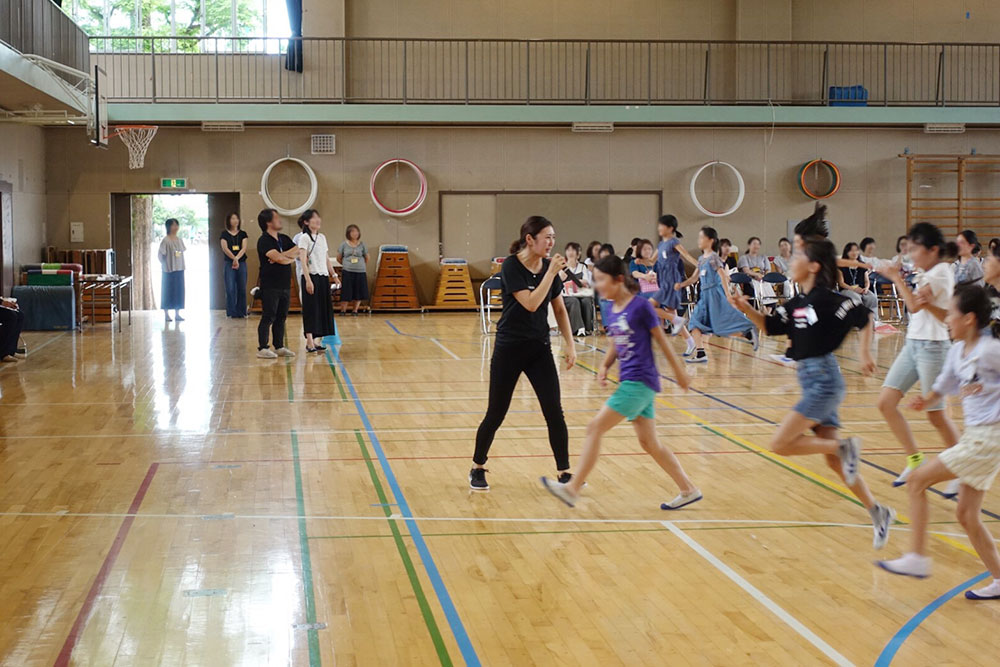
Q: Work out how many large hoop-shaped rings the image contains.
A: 4